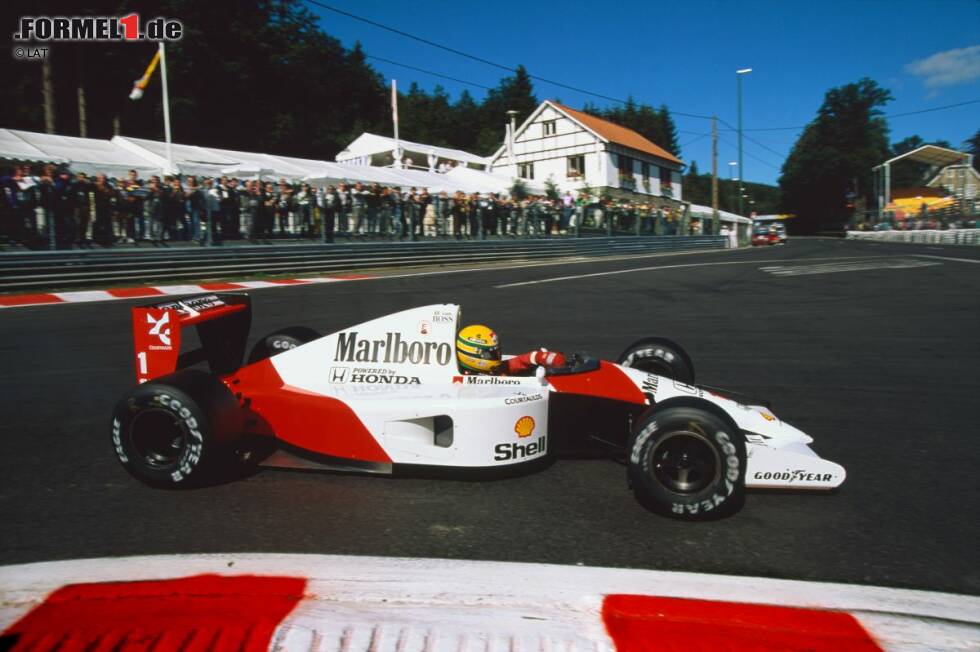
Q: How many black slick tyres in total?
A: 4